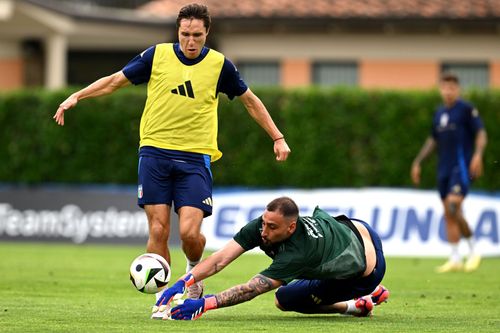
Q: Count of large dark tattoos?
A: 1